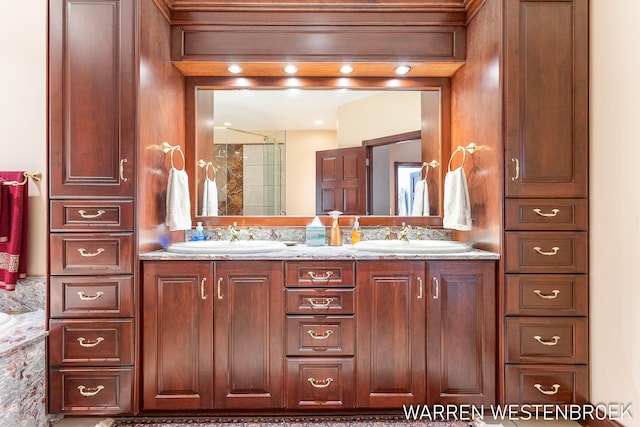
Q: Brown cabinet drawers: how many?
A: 14